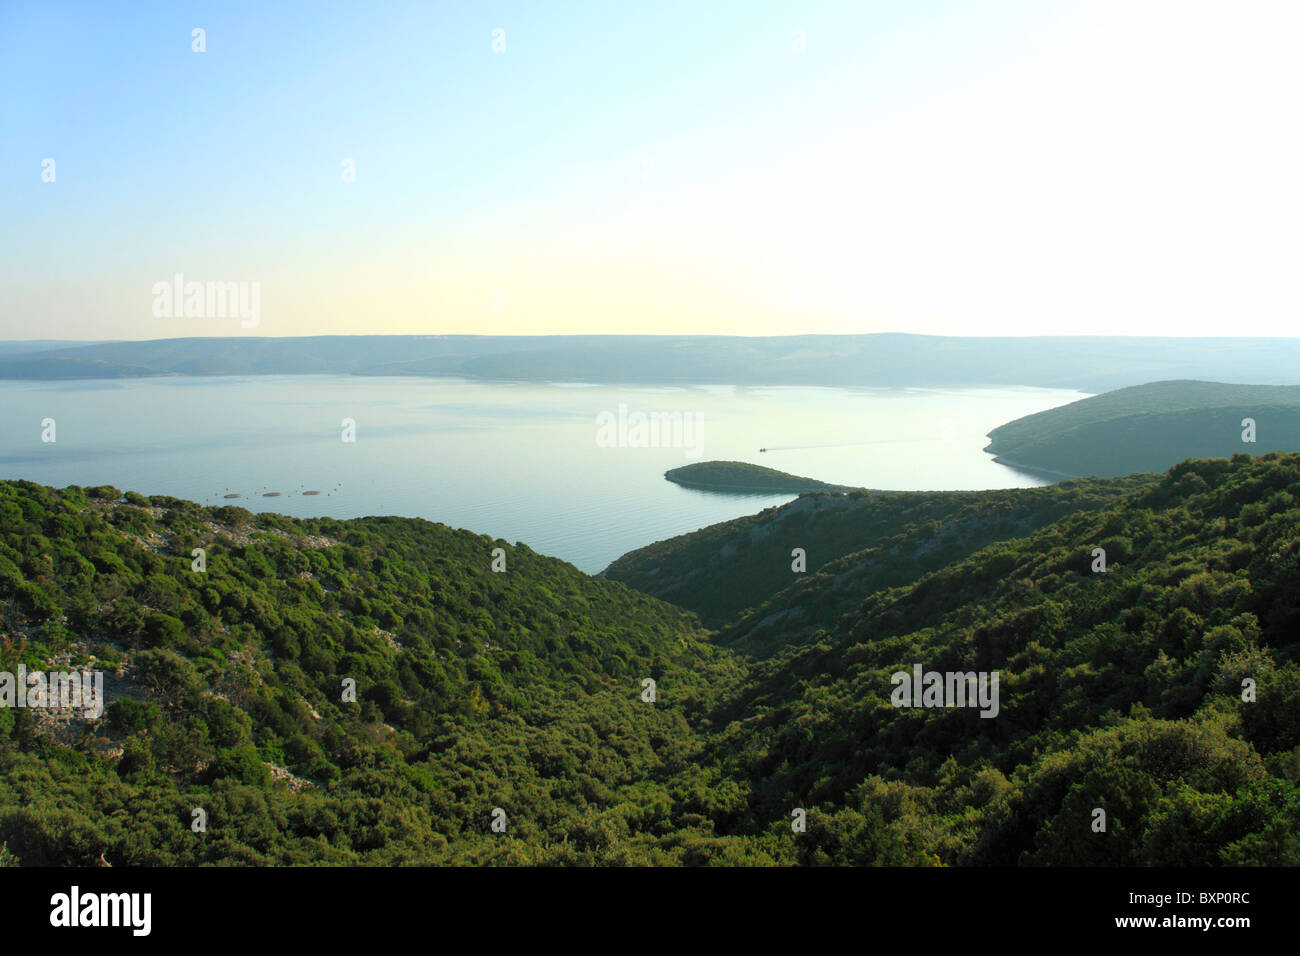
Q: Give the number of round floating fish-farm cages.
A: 3